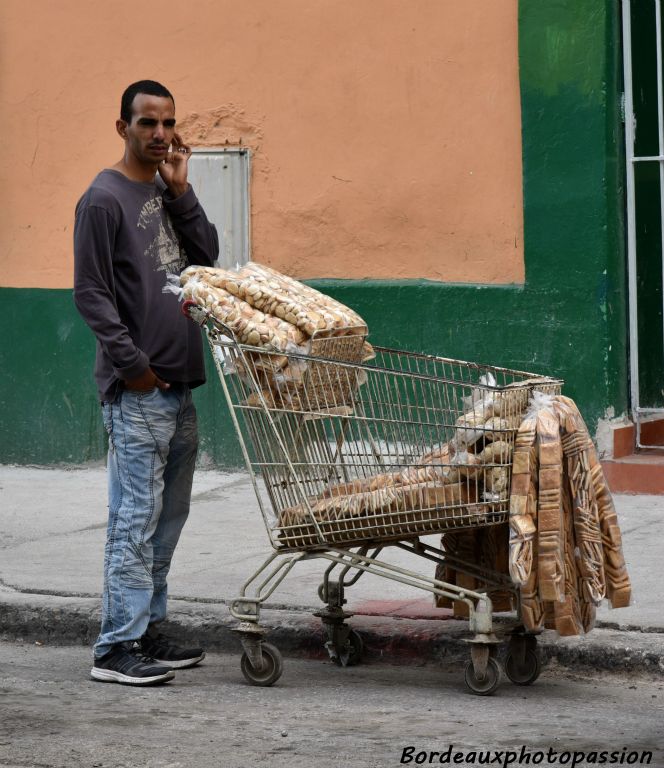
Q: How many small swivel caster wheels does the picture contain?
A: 4